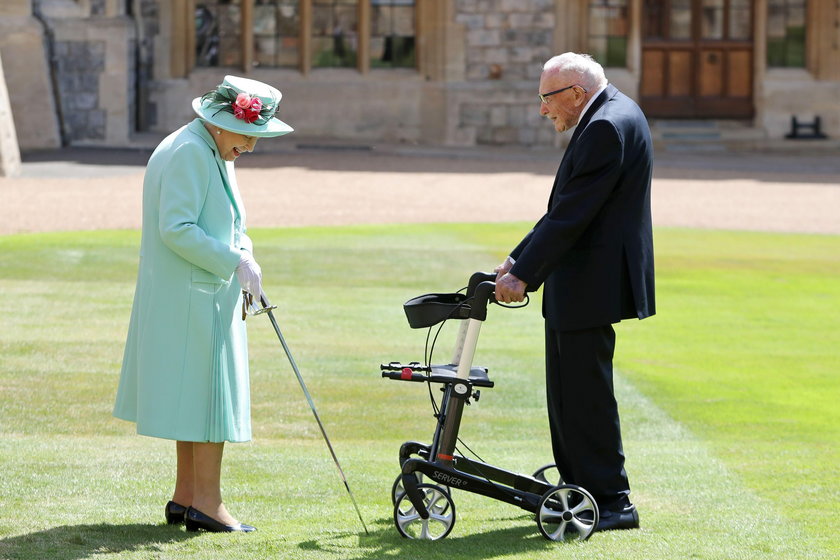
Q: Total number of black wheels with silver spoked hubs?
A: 4